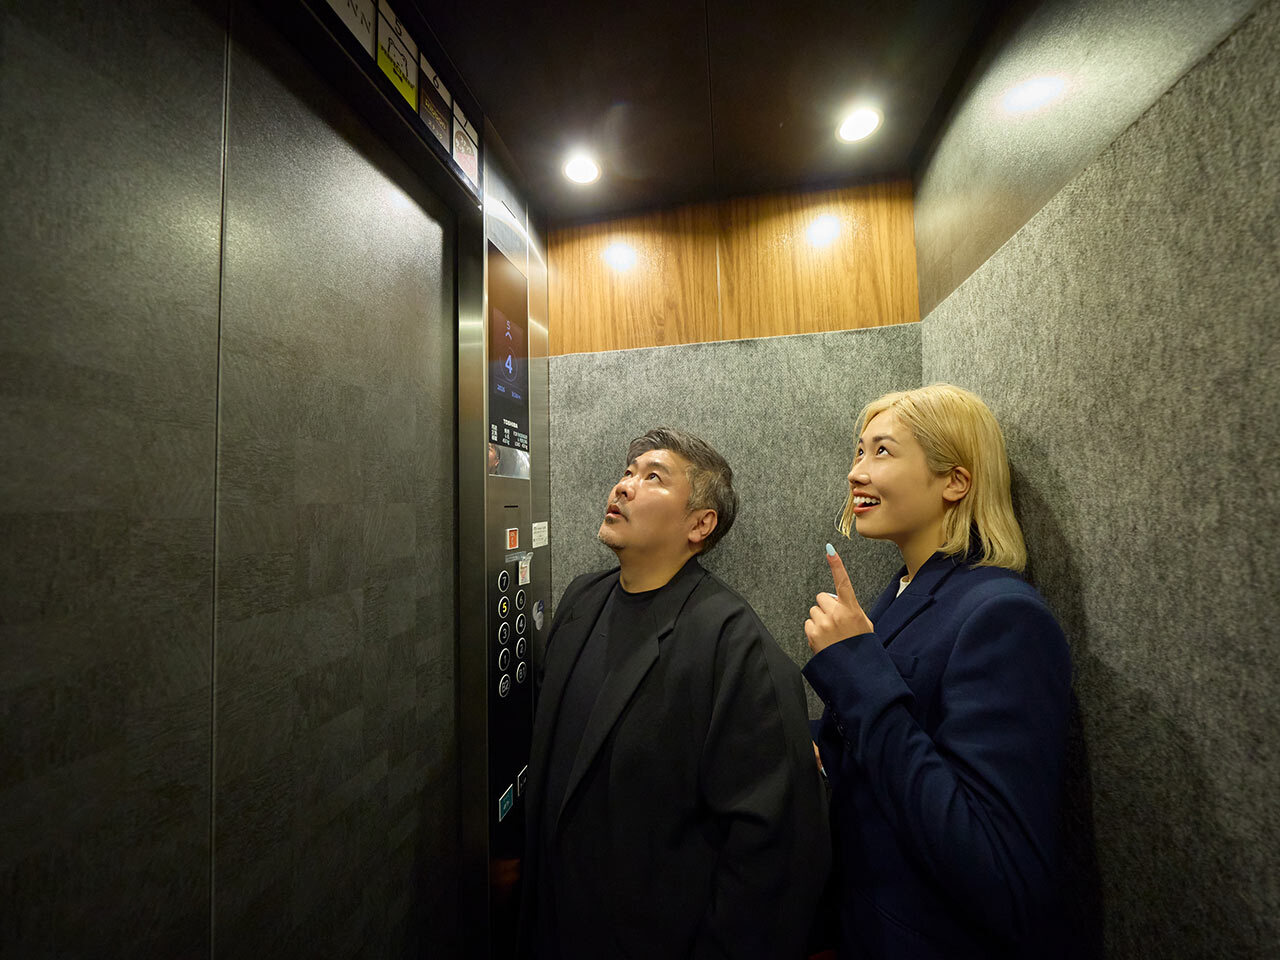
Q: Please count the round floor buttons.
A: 9